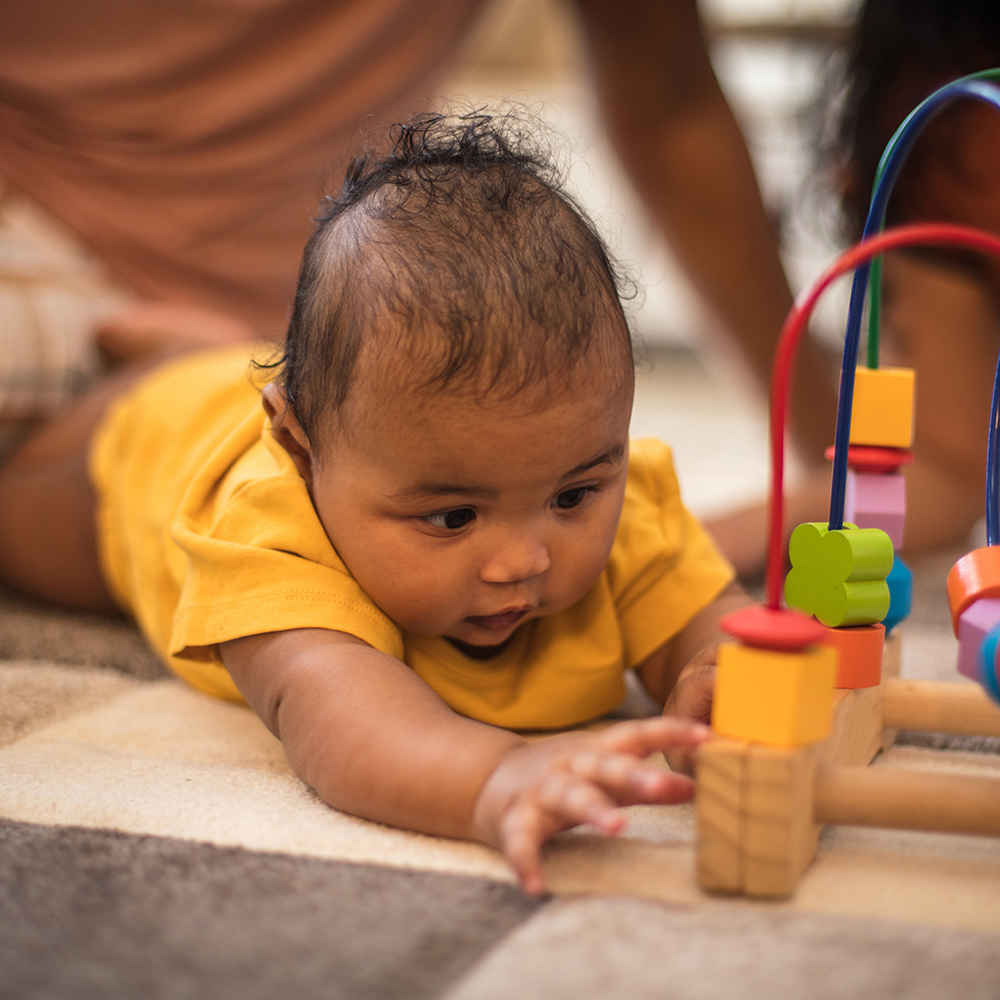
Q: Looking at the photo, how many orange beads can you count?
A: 2